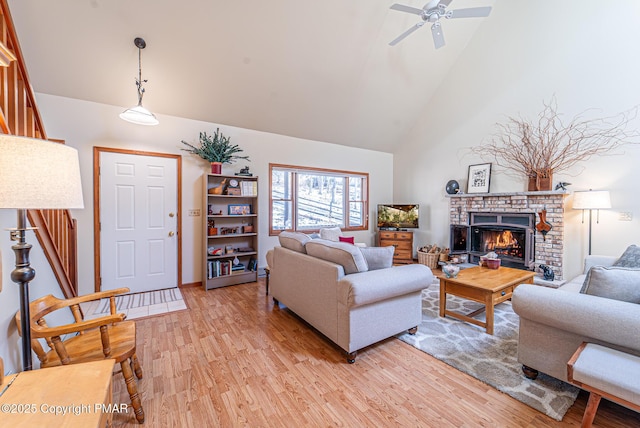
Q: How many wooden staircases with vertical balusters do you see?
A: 1